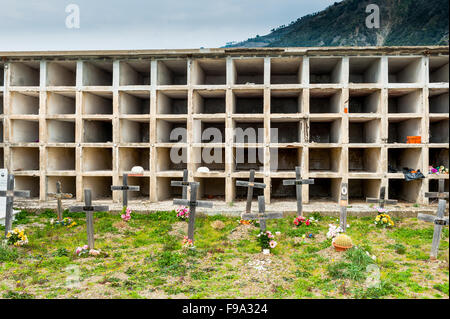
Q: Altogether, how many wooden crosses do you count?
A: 12